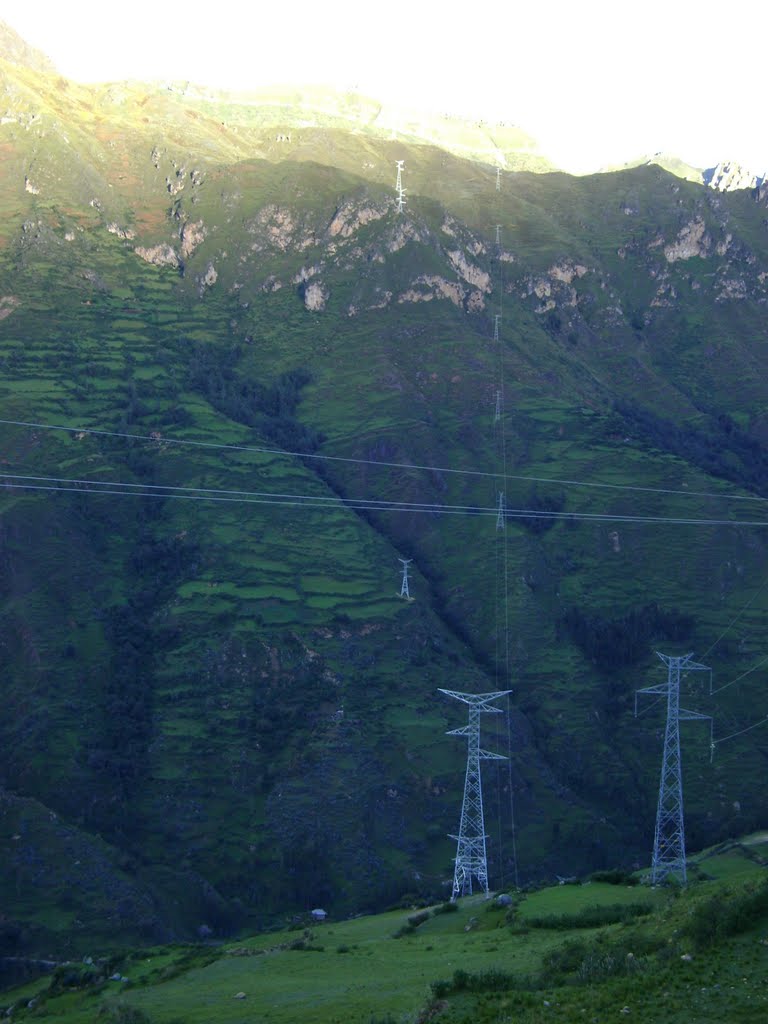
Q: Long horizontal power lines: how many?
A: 3